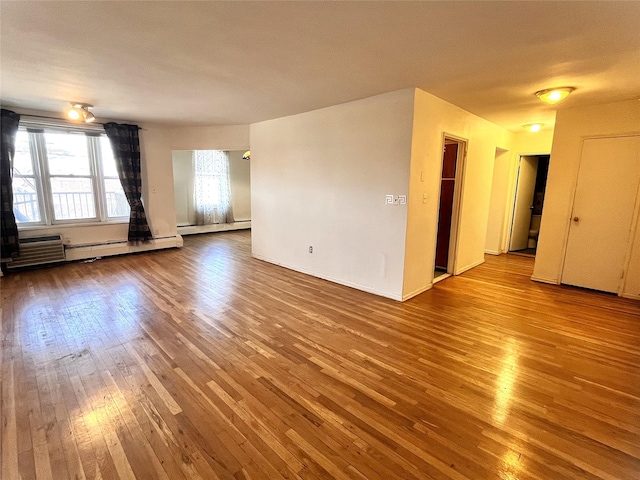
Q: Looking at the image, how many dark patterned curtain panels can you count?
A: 2